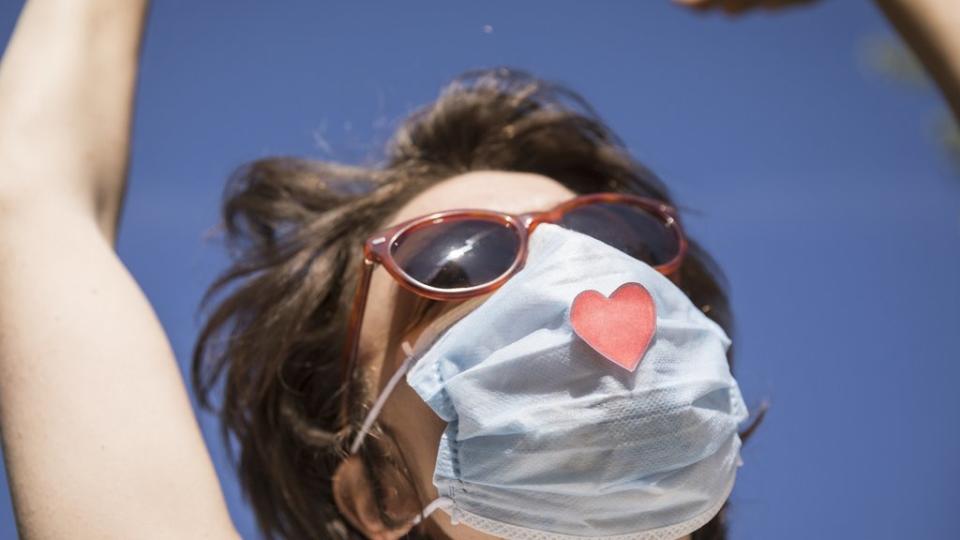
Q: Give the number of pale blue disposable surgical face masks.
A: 1